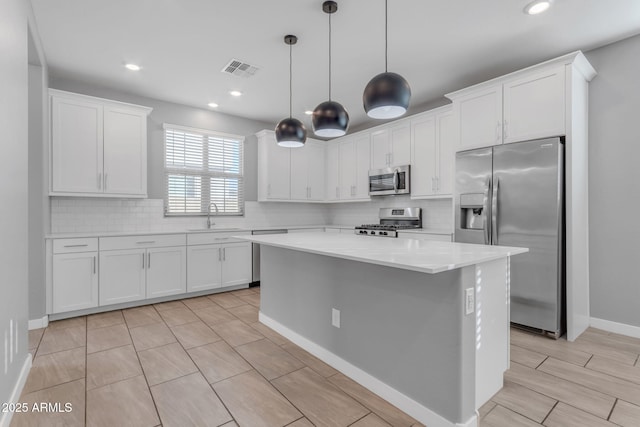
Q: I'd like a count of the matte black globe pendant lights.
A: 3